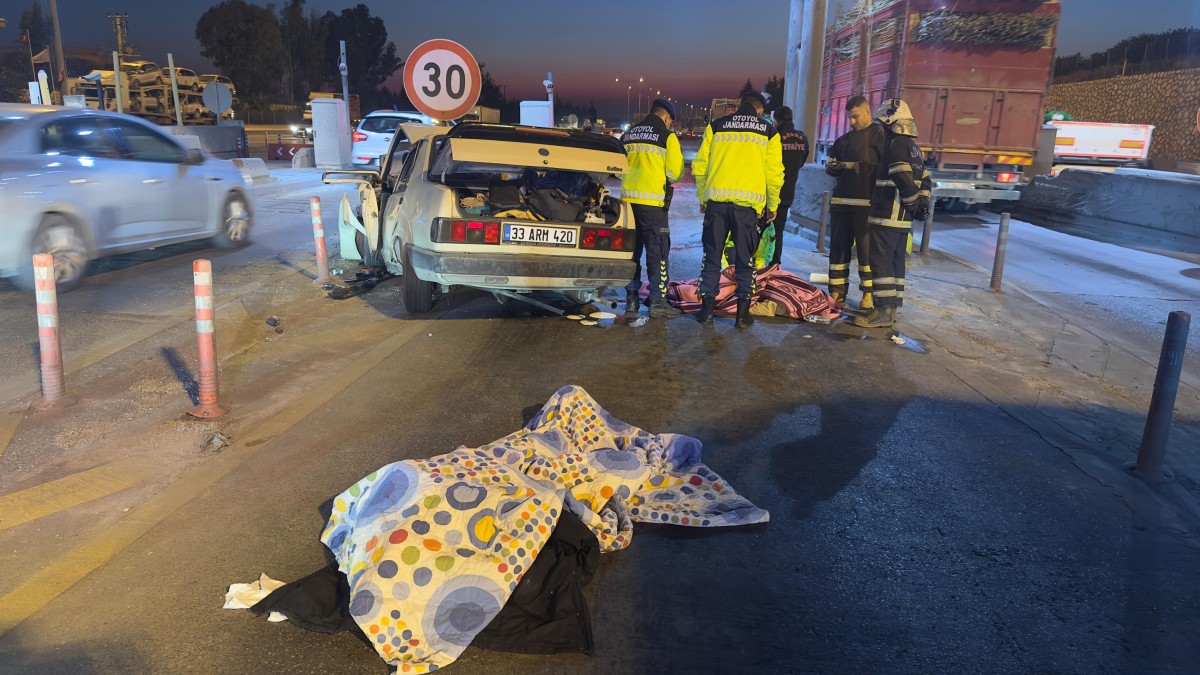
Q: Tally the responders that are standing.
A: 5